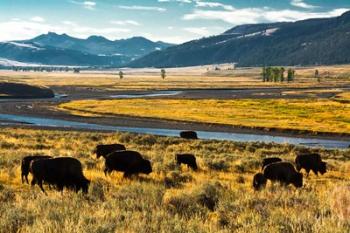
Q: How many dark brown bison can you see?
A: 10